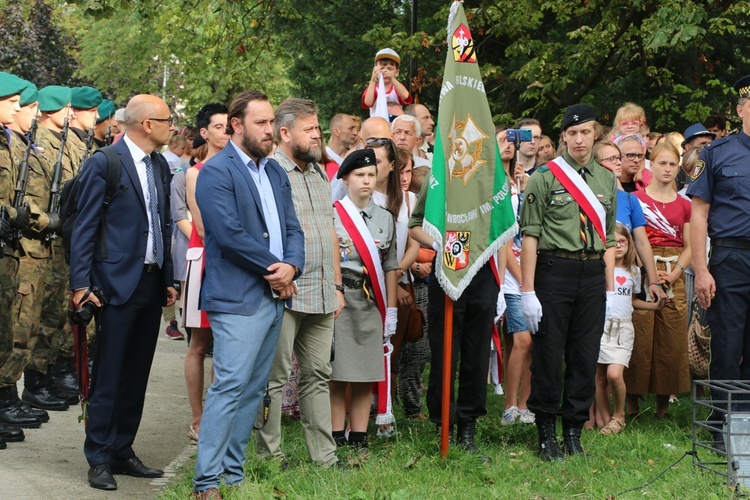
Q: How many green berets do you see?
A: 5